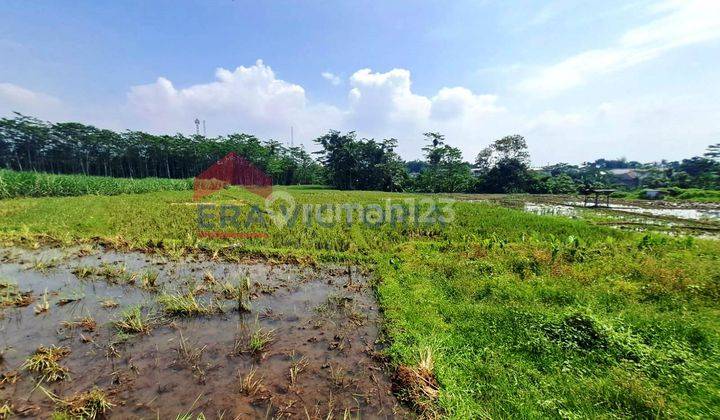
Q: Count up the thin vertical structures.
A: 3